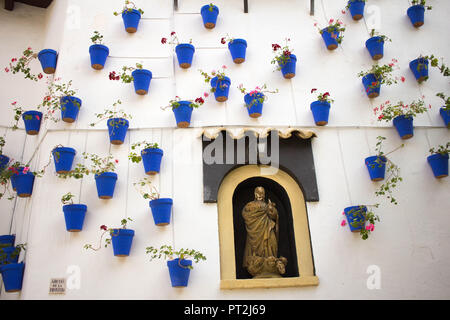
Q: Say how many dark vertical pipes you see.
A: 3